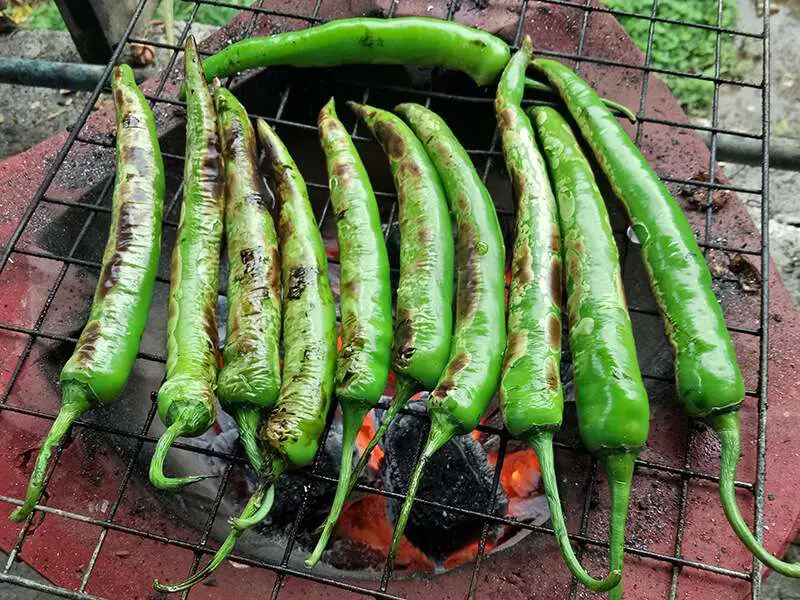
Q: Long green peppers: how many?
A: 11